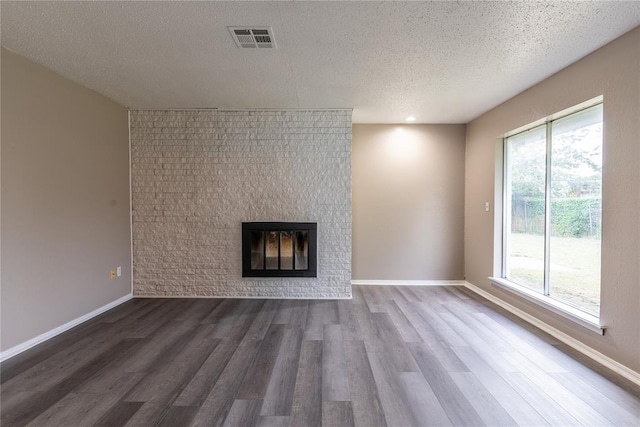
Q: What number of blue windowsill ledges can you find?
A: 0